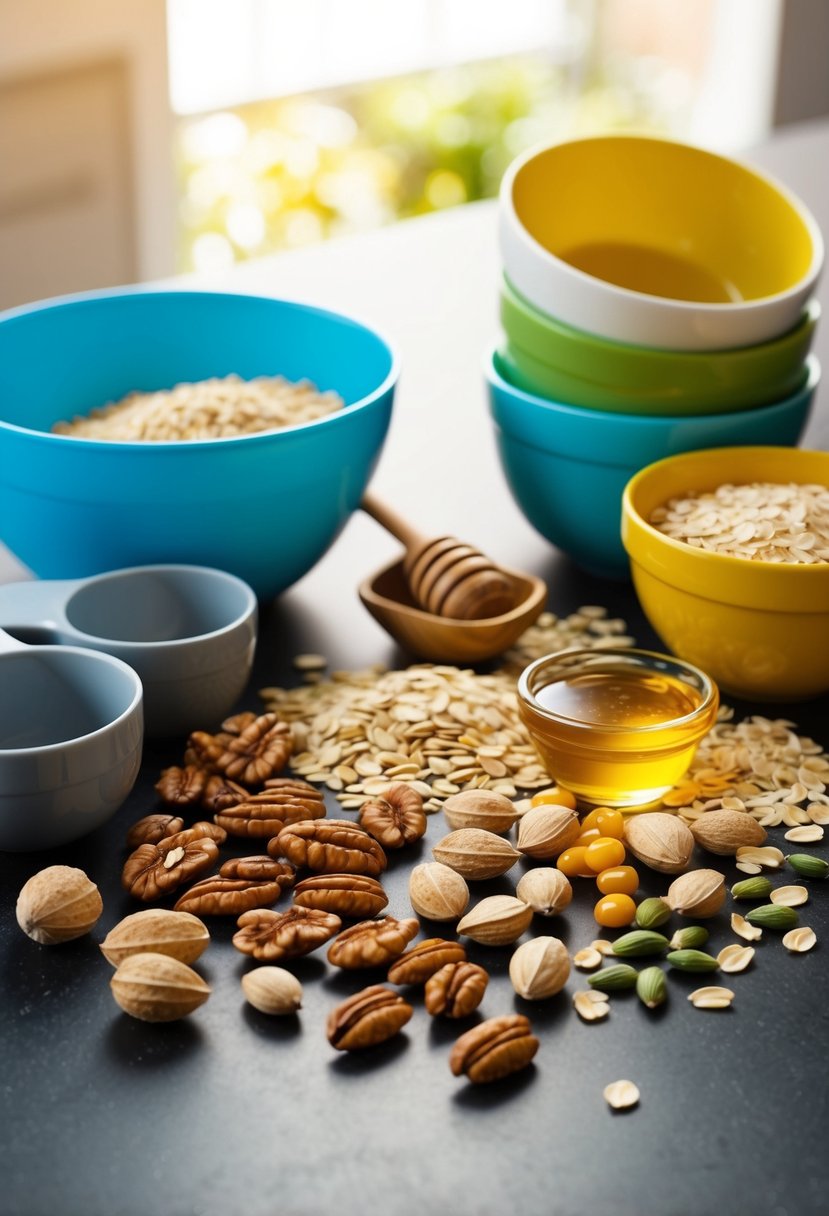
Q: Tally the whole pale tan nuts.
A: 14